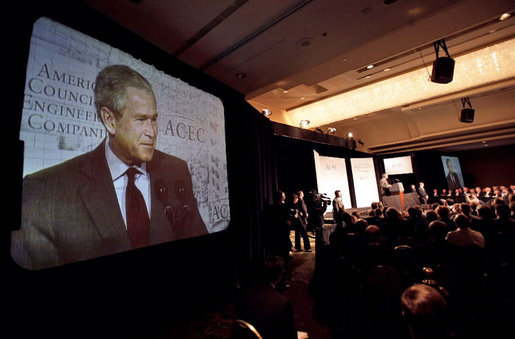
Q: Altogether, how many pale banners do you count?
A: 3